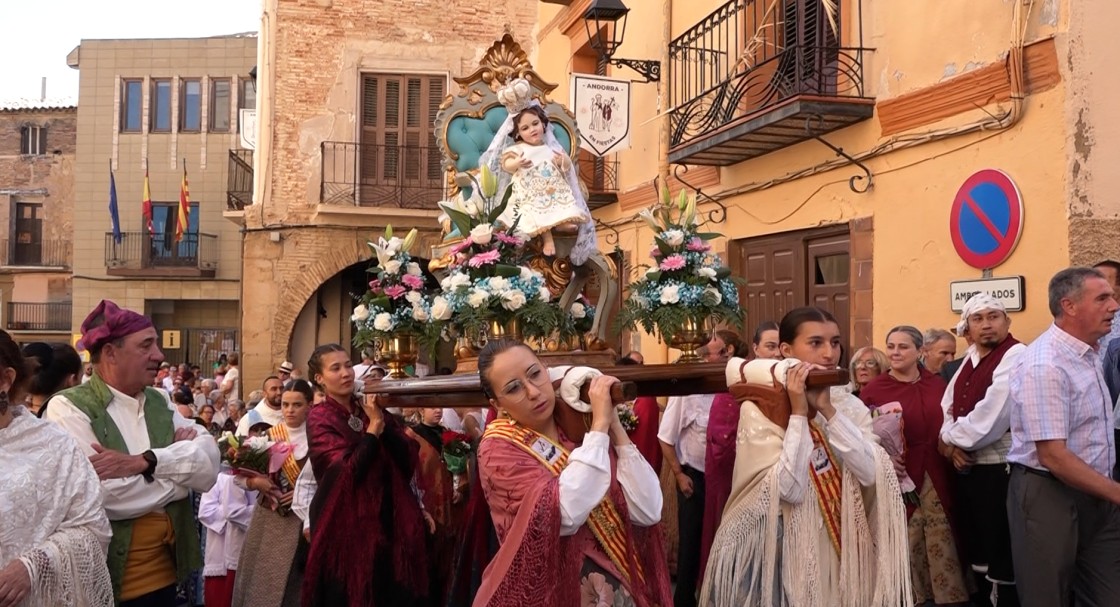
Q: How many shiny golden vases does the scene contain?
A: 3